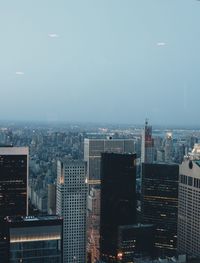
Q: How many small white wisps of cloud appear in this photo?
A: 3